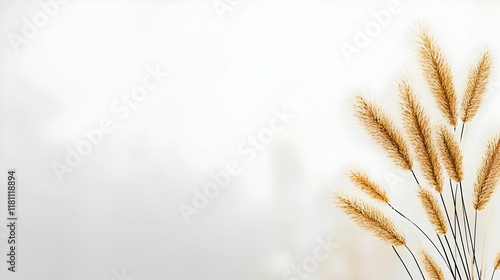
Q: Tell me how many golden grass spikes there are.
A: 11